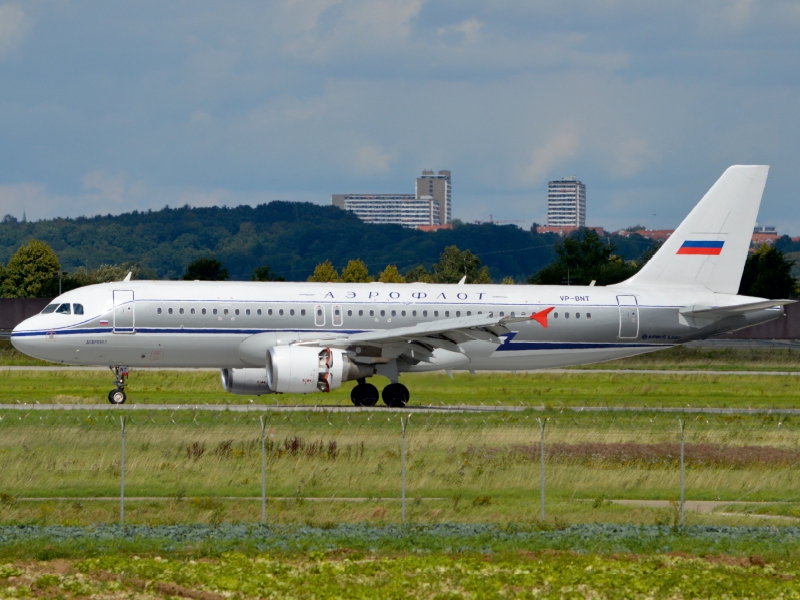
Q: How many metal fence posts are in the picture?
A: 5